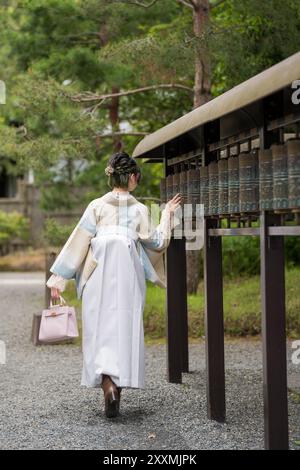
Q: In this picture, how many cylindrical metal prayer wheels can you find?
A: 13